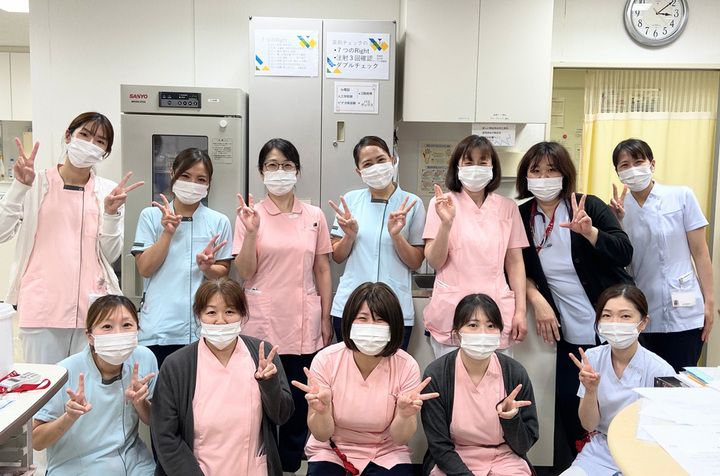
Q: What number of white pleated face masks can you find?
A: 12